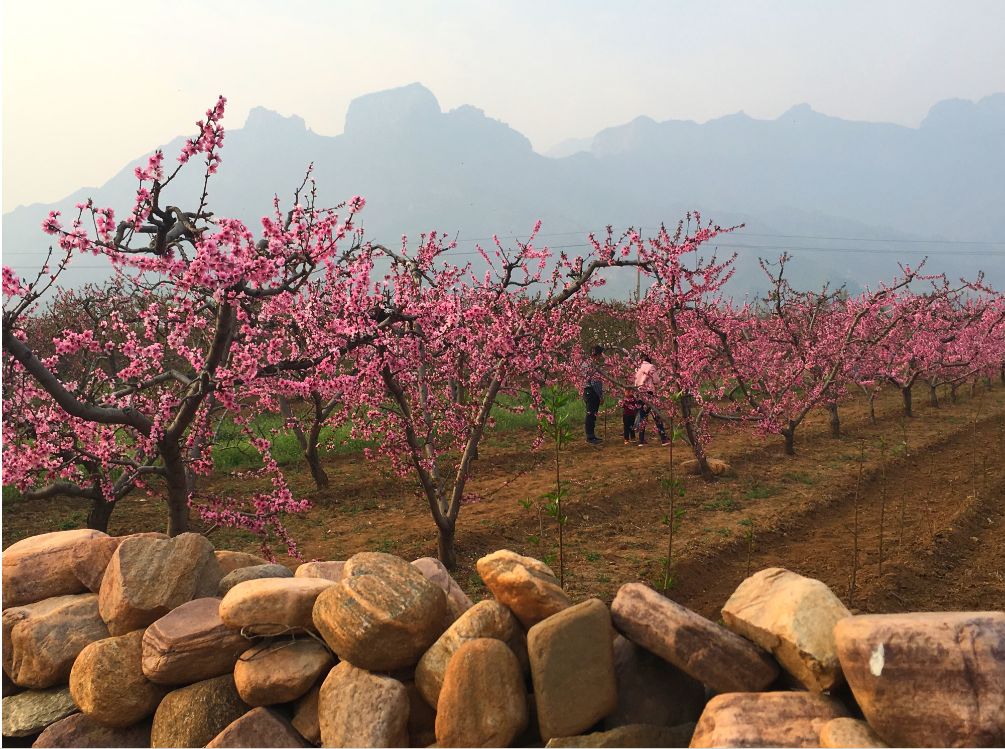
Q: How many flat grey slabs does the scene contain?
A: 1